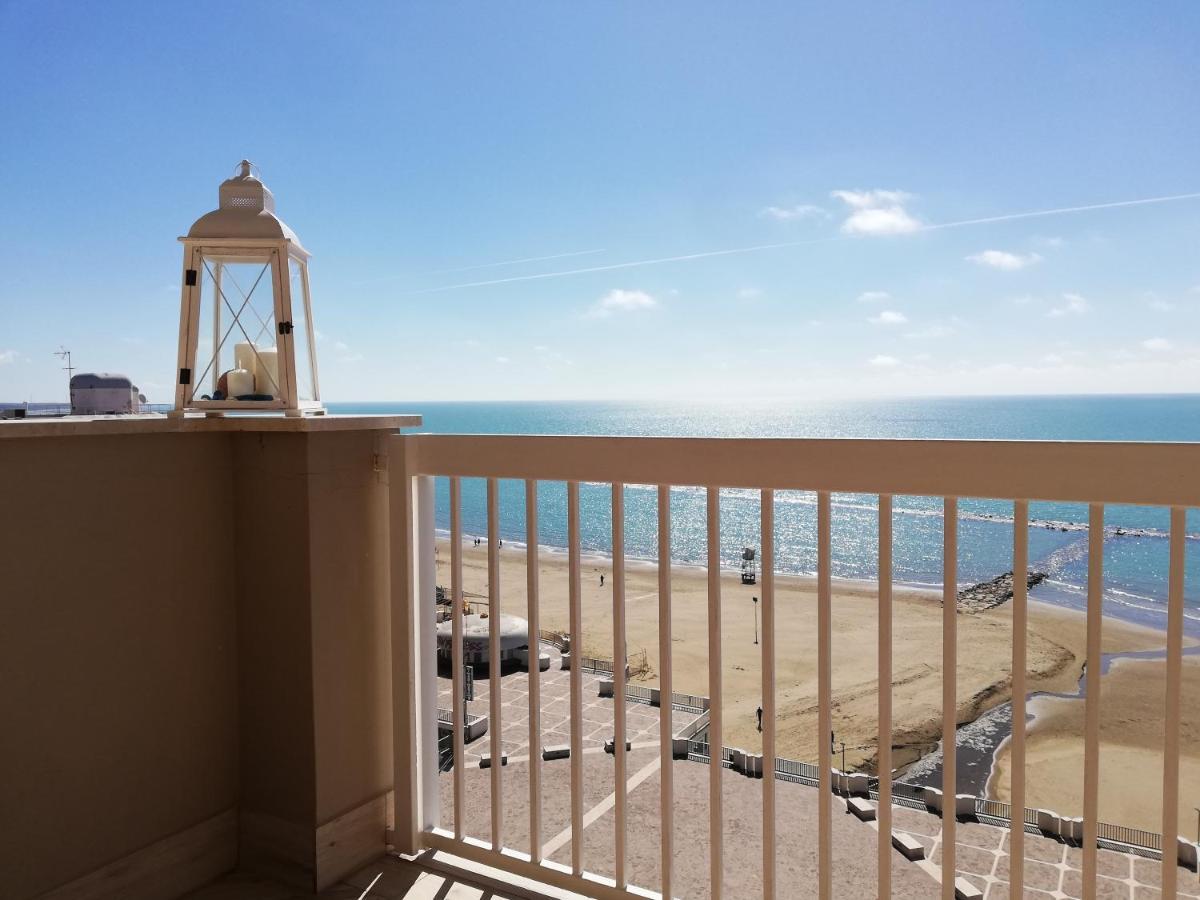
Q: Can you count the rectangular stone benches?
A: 6